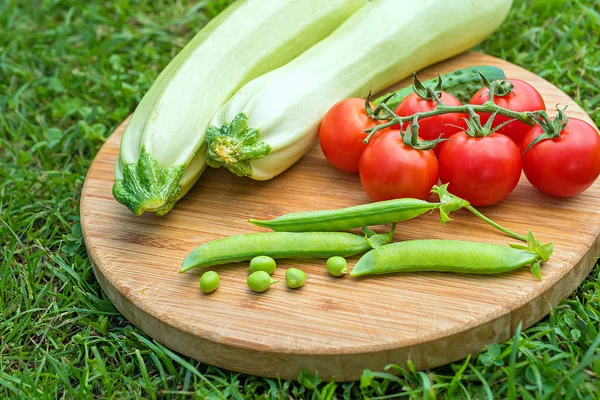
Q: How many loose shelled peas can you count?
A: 5